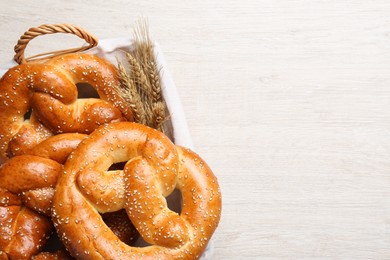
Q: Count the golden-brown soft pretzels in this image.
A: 3